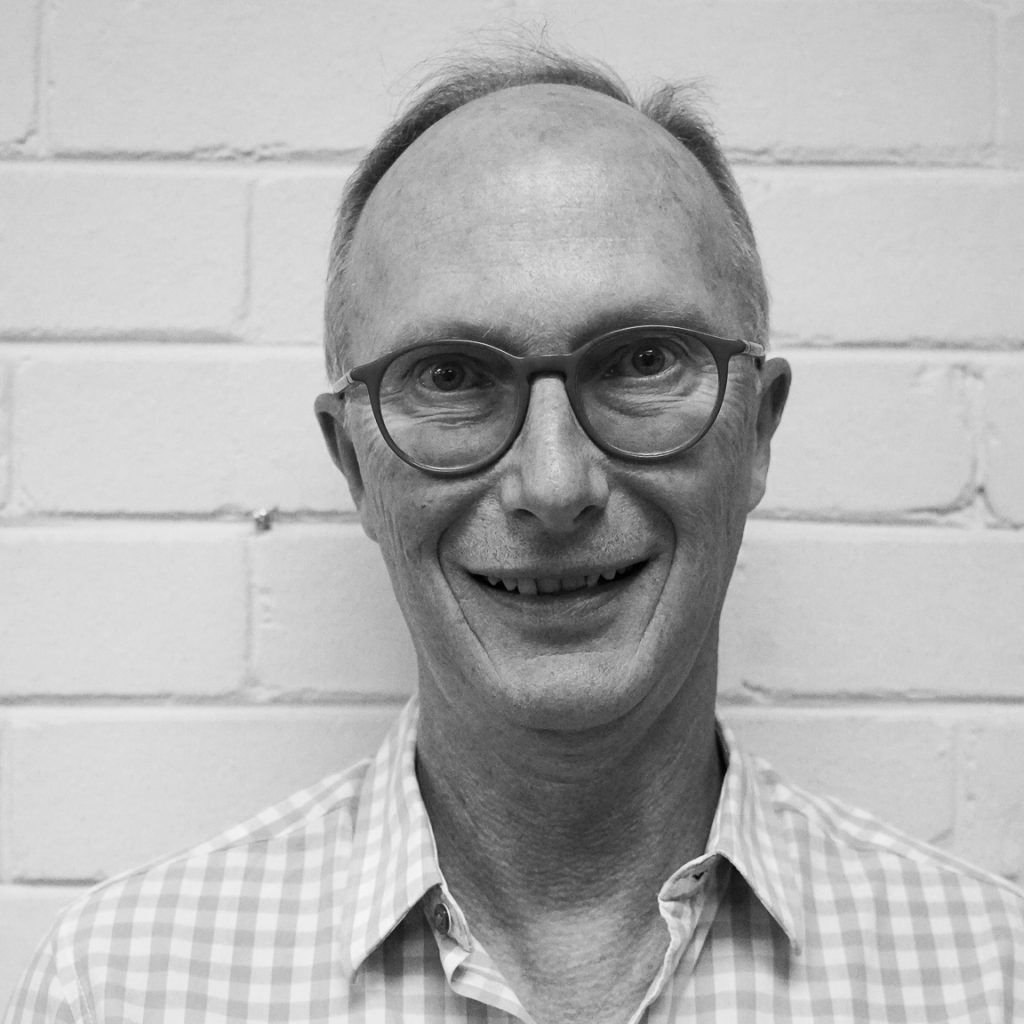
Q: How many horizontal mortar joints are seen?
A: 5